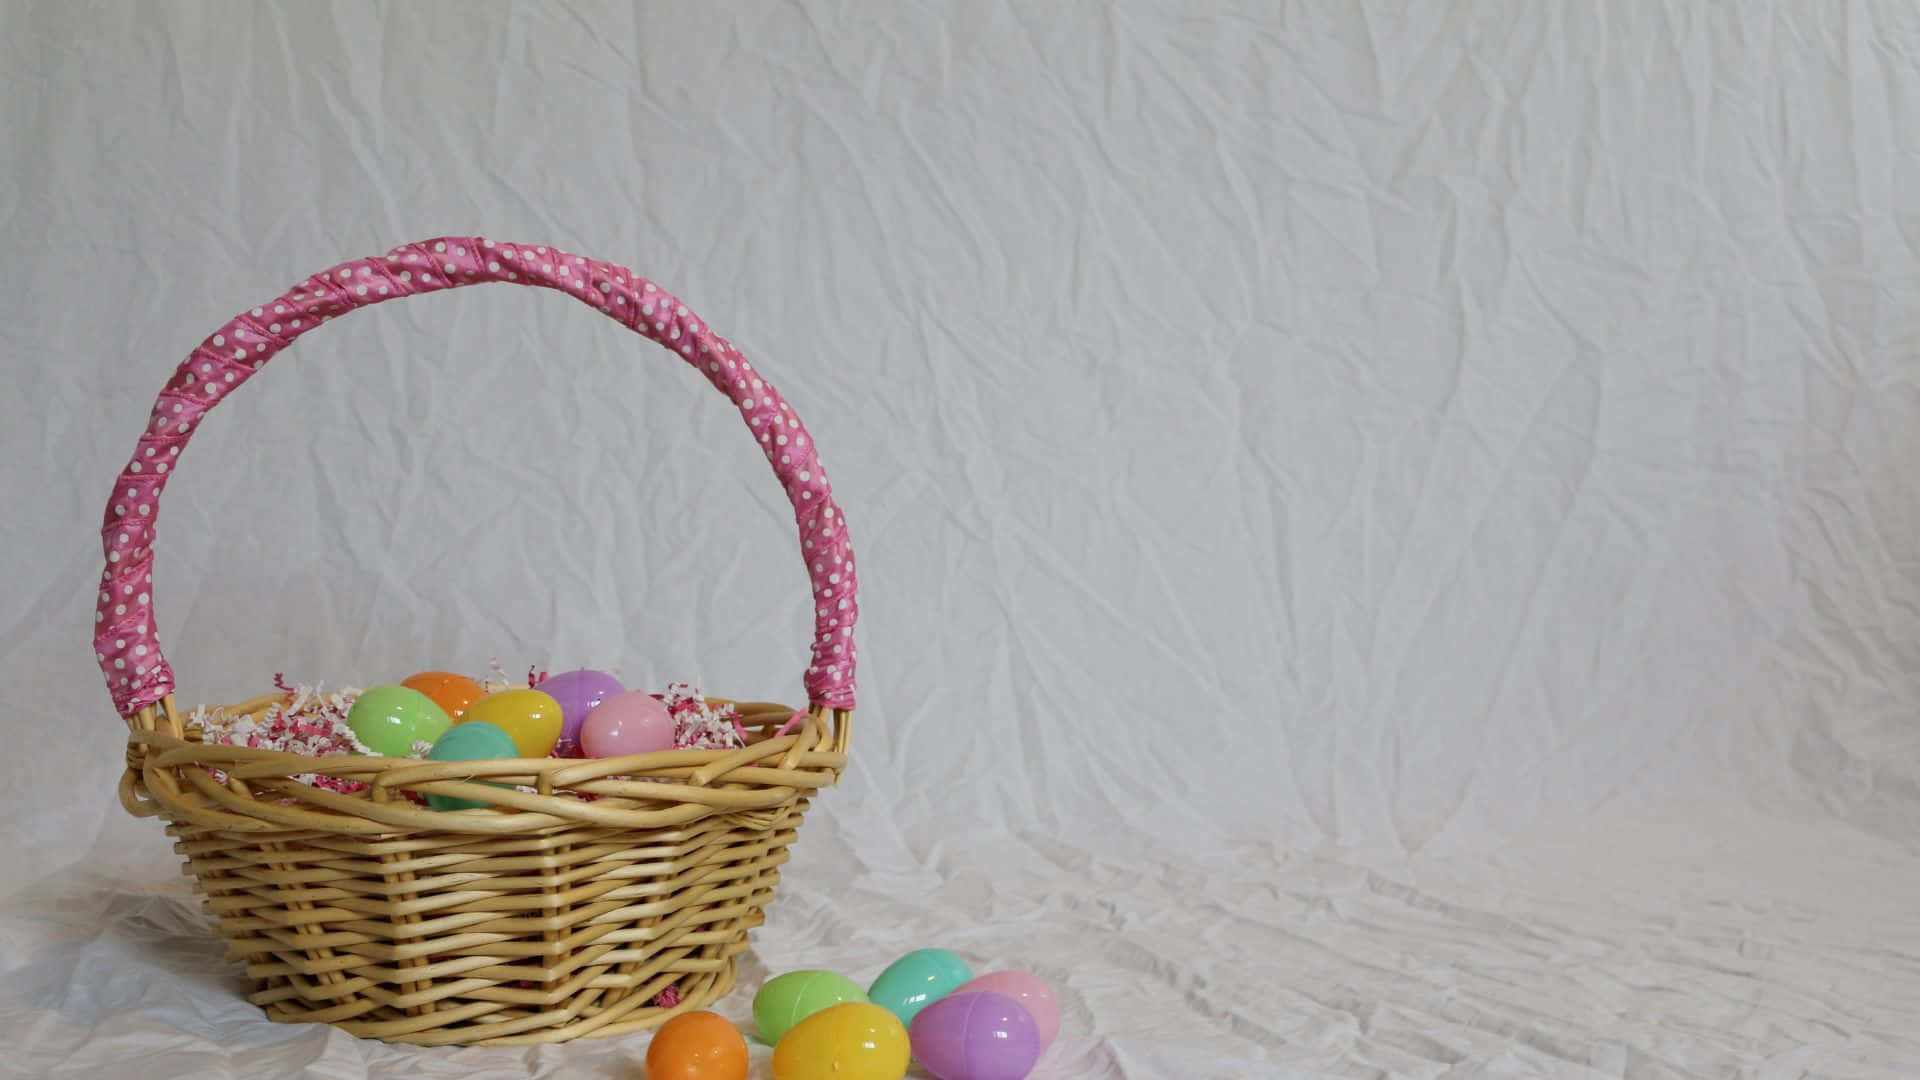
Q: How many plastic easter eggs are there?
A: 12